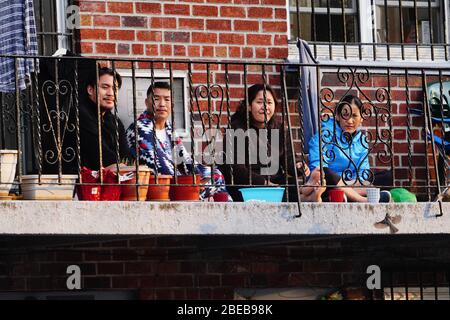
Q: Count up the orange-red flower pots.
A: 3